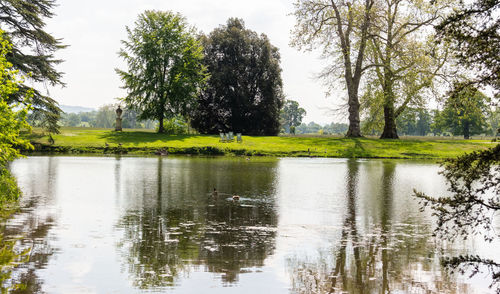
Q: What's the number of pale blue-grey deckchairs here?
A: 4